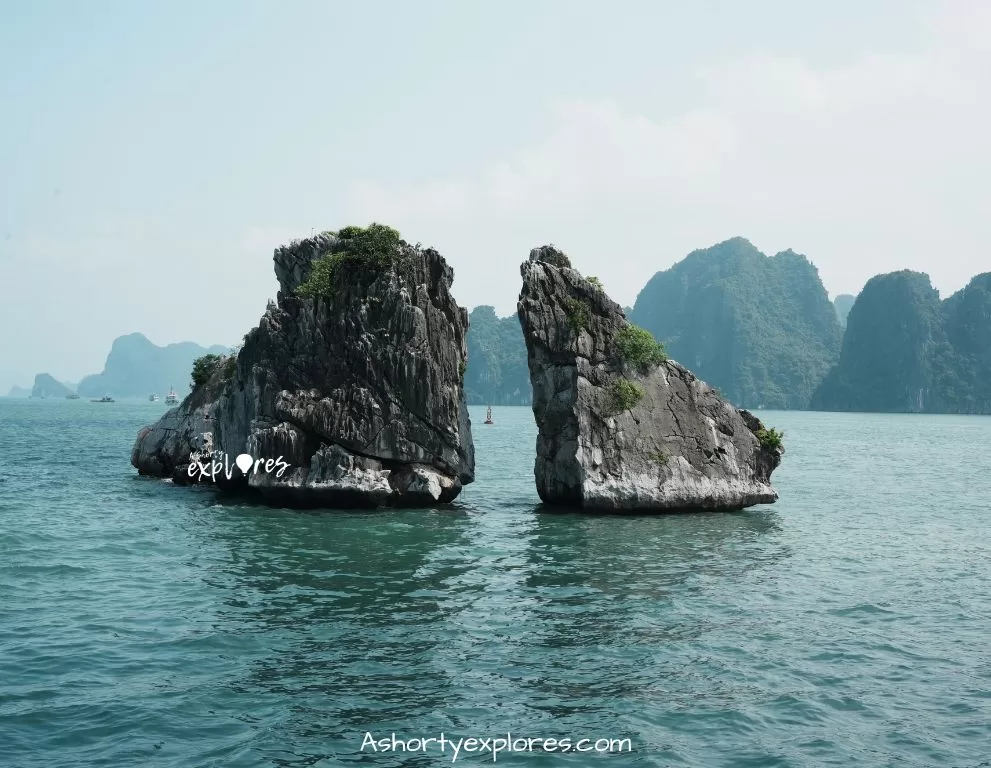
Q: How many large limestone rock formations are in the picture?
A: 2